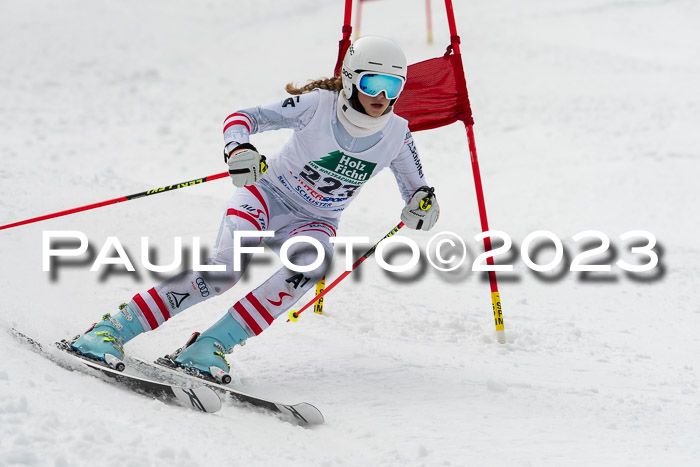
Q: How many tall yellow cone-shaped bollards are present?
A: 0